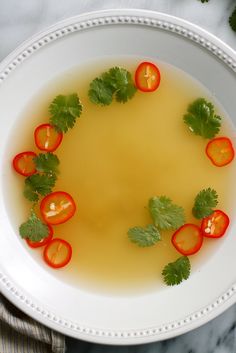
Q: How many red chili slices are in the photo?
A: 9